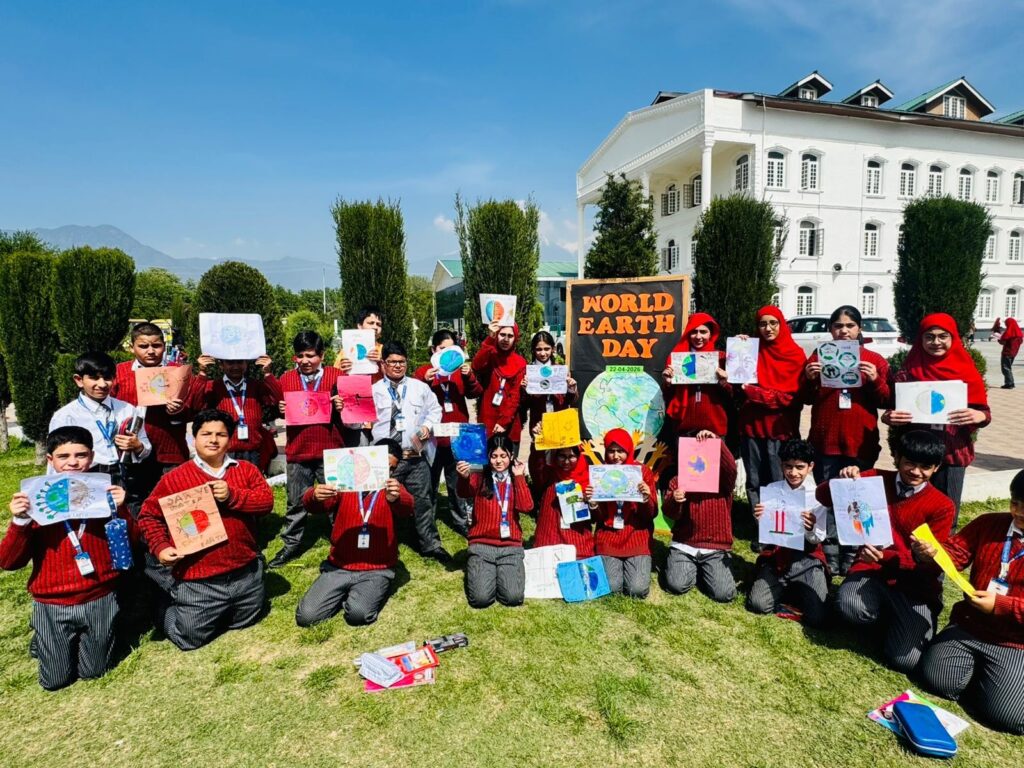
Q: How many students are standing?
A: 13